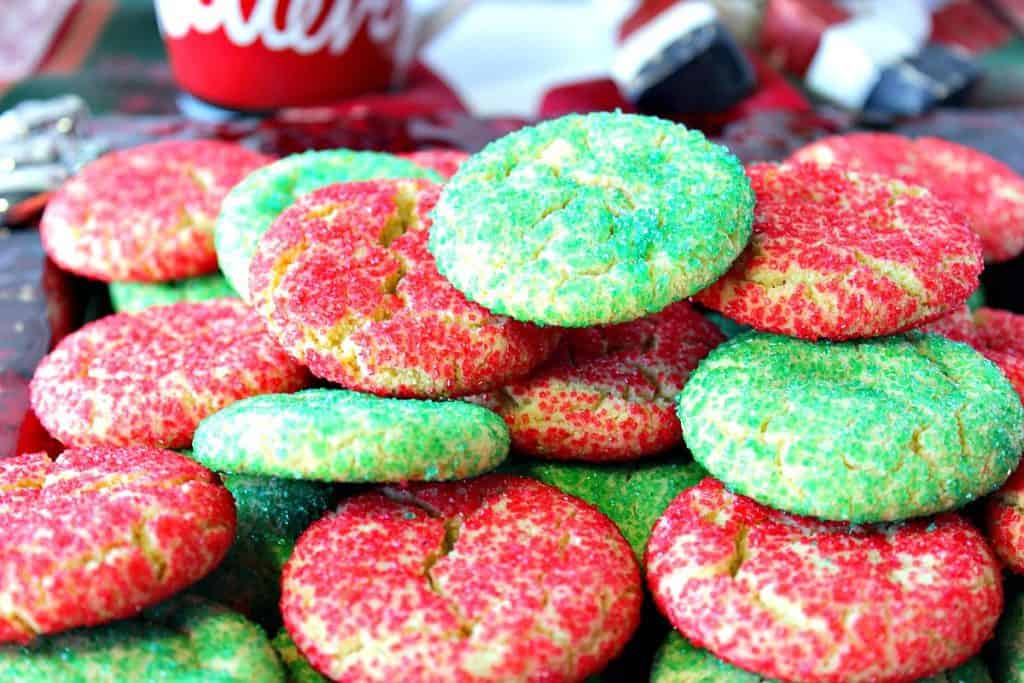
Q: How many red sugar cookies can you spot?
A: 12